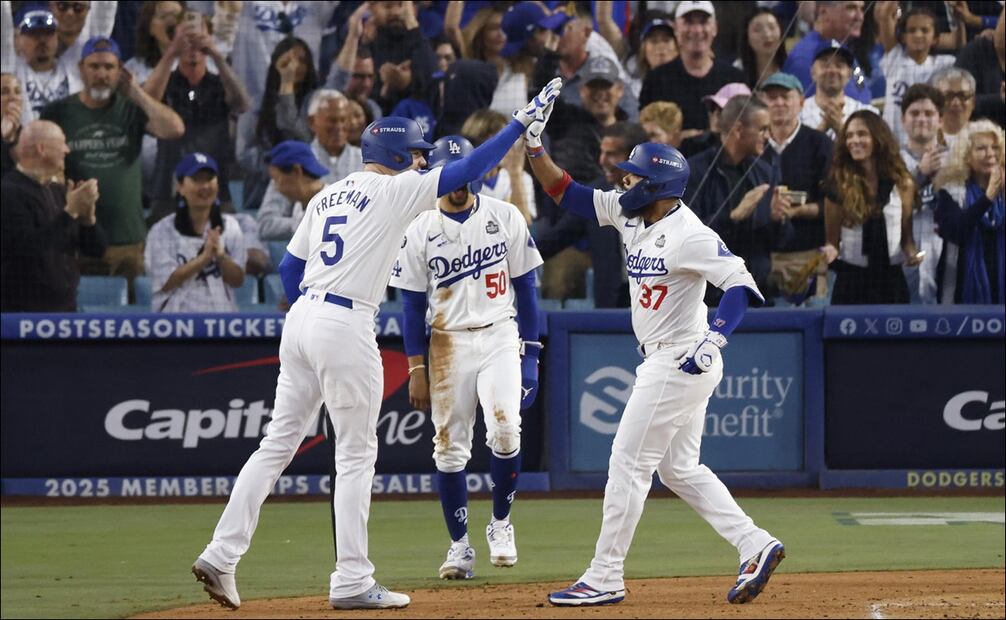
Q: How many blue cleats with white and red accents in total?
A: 2